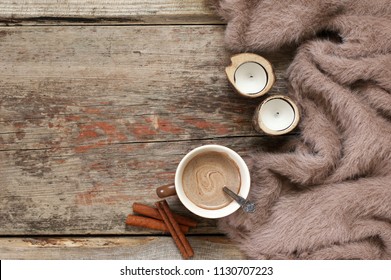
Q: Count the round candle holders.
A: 2